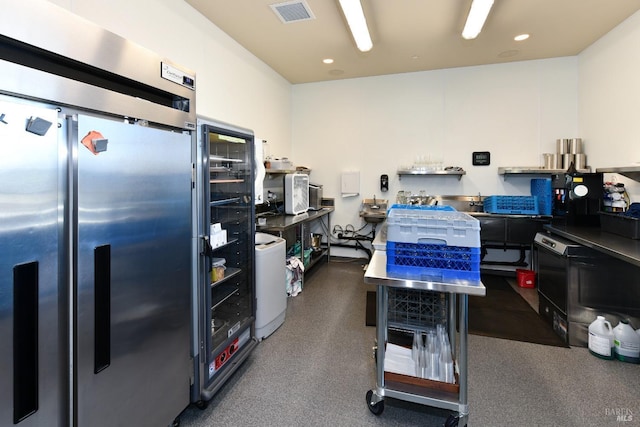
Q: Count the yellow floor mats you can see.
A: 0